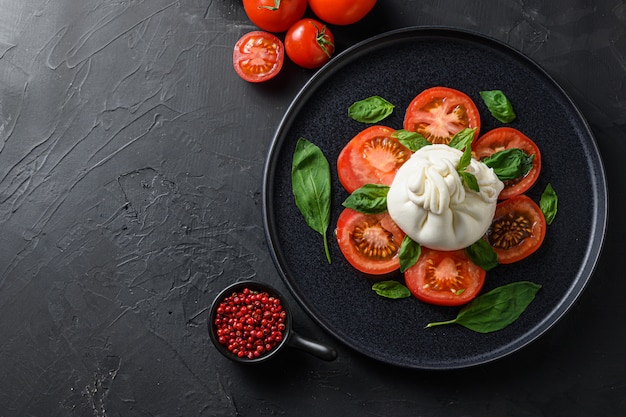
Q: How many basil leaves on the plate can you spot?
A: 14